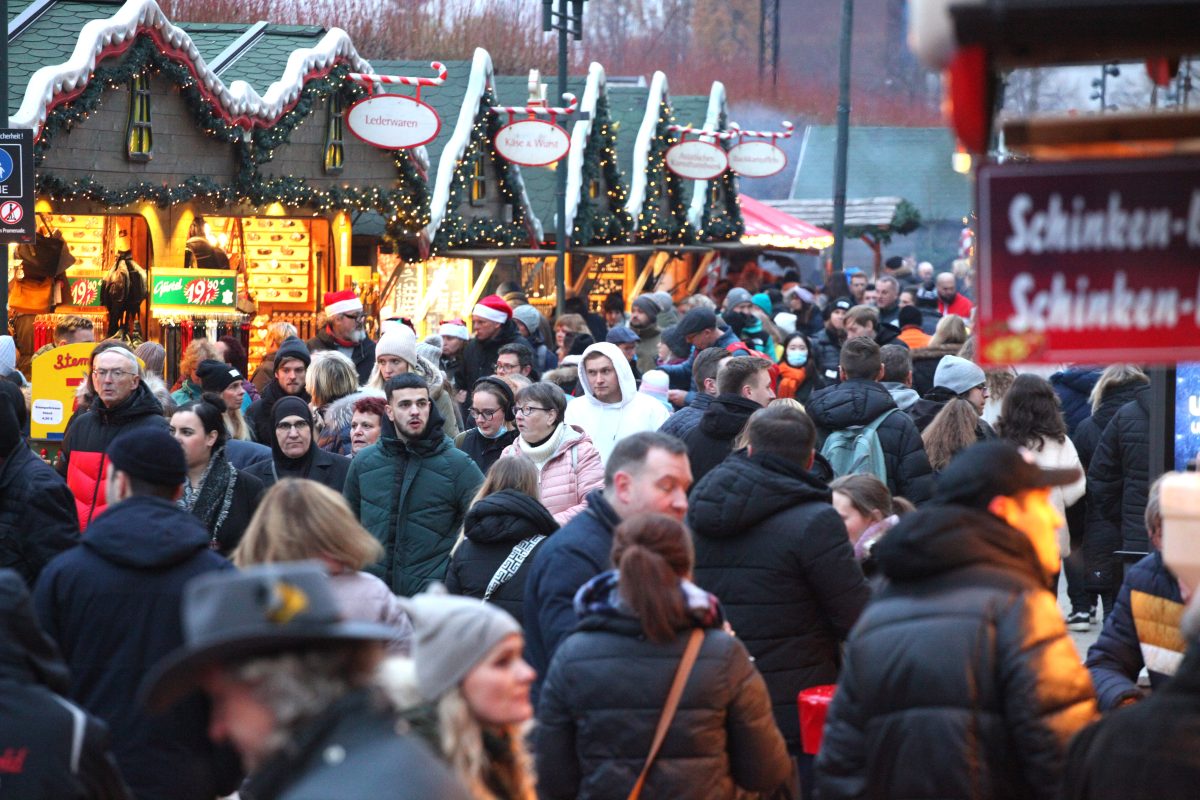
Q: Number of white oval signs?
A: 4